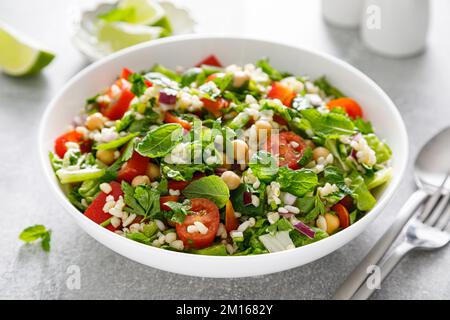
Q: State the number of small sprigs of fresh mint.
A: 1